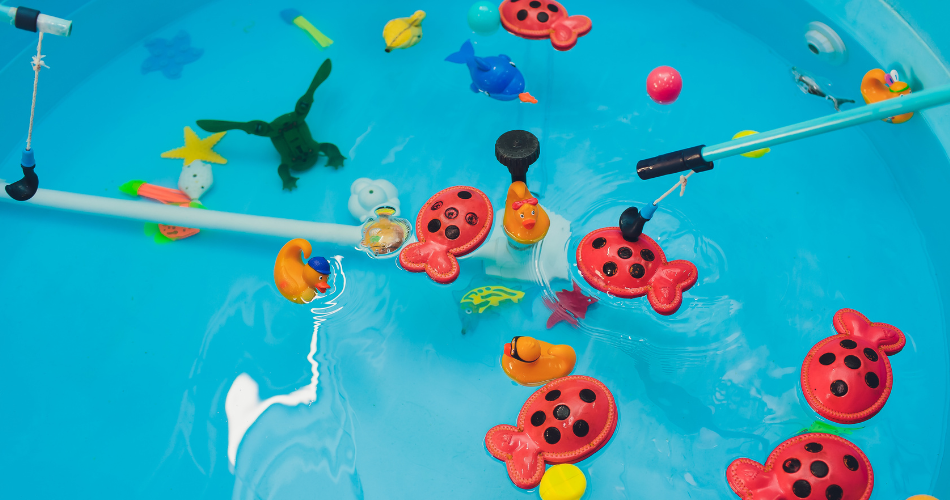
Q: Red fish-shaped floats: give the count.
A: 6